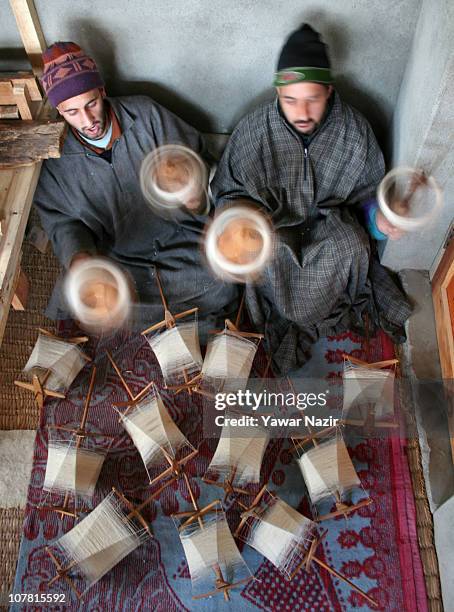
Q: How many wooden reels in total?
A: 11